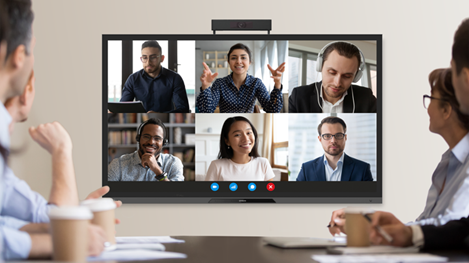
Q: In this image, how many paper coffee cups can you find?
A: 3